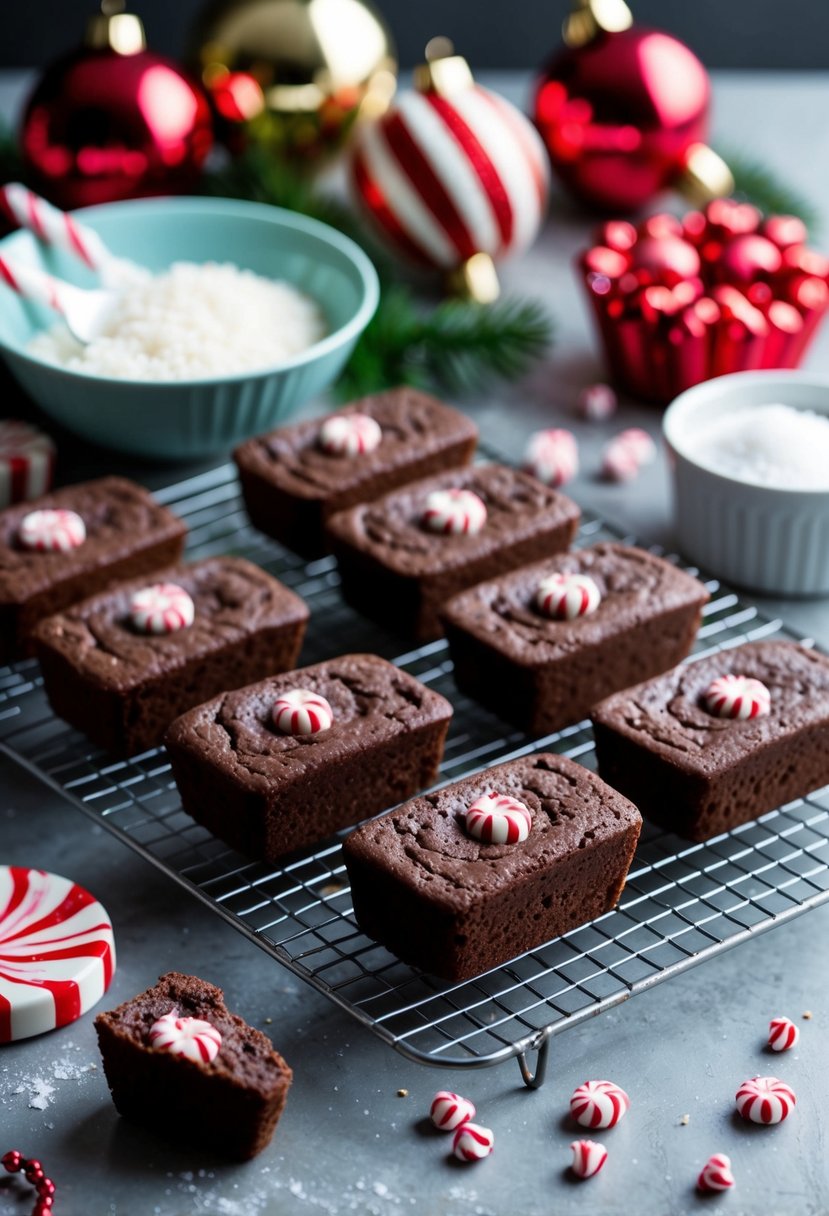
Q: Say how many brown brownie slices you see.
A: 9